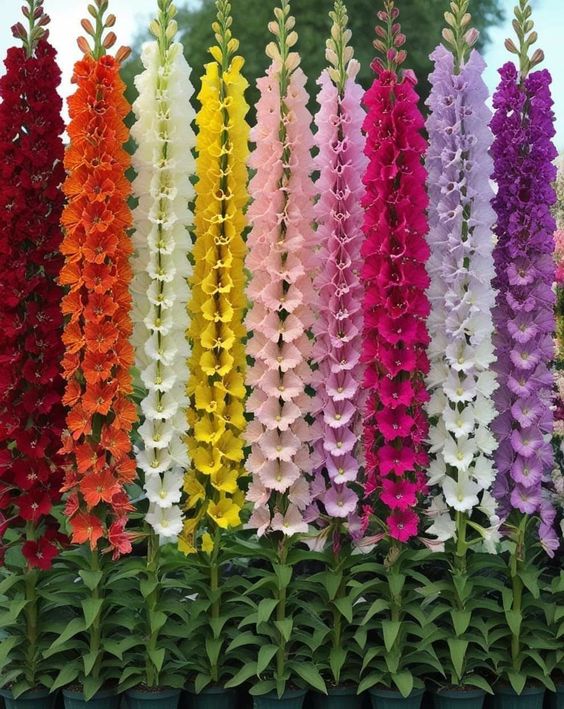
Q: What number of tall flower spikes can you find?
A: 9